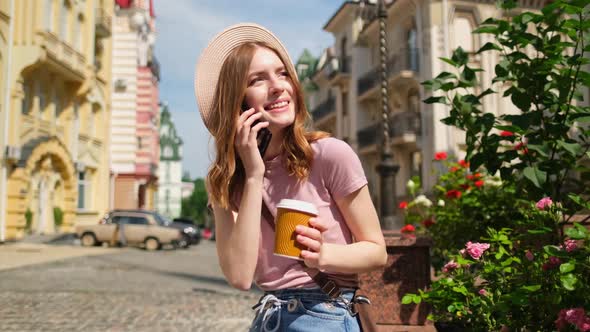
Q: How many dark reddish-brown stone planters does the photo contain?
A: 1